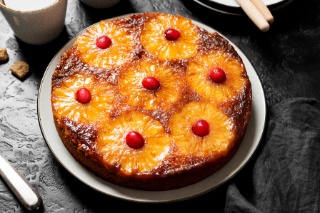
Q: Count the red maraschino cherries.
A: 7